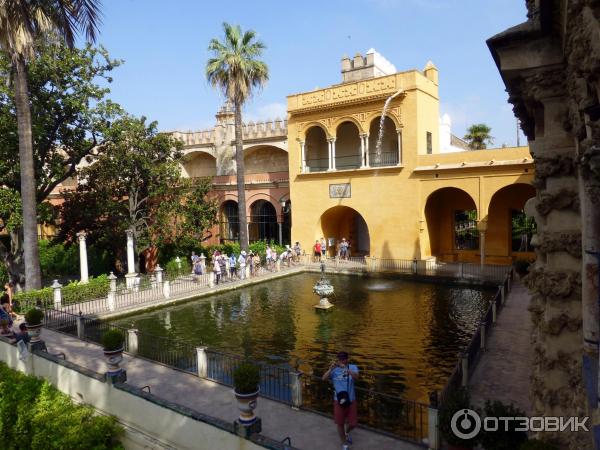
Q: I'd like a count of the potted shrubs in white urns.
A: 3